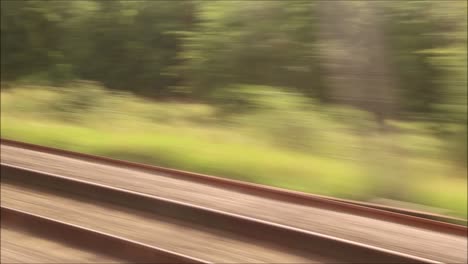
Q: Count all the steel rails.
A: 3